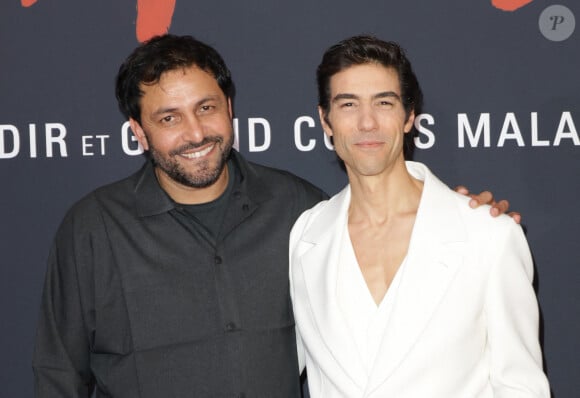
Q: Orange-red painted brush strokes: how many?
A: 3